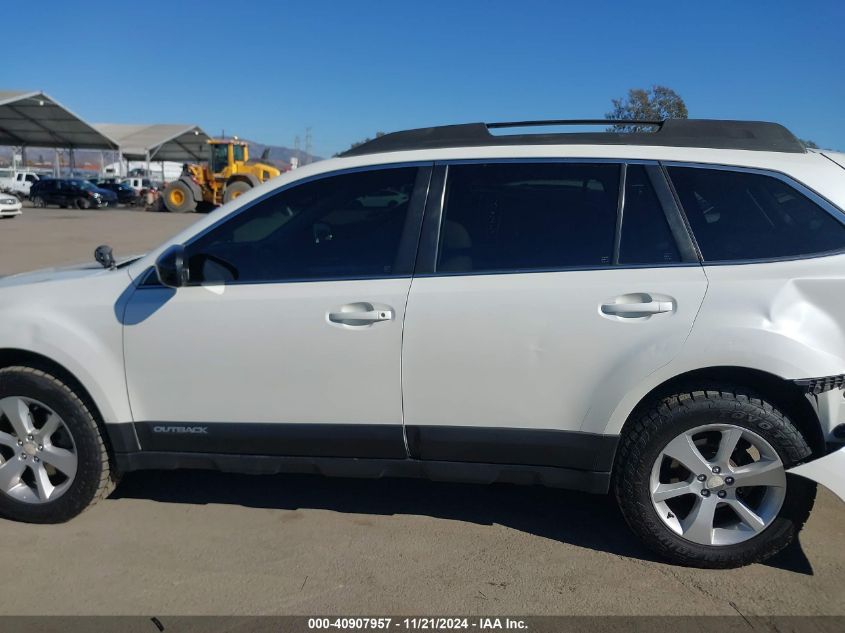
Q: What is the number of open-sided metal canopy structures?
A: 2